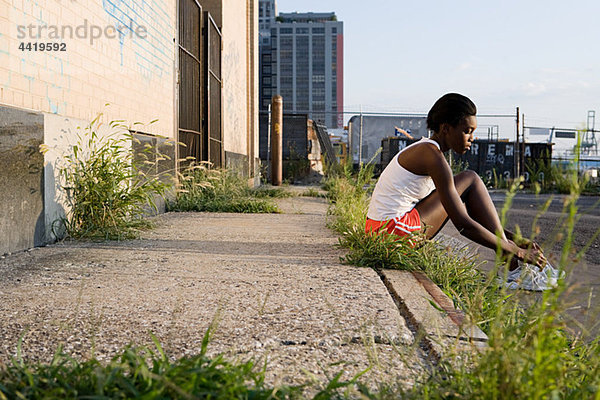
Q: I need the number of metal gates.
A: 2